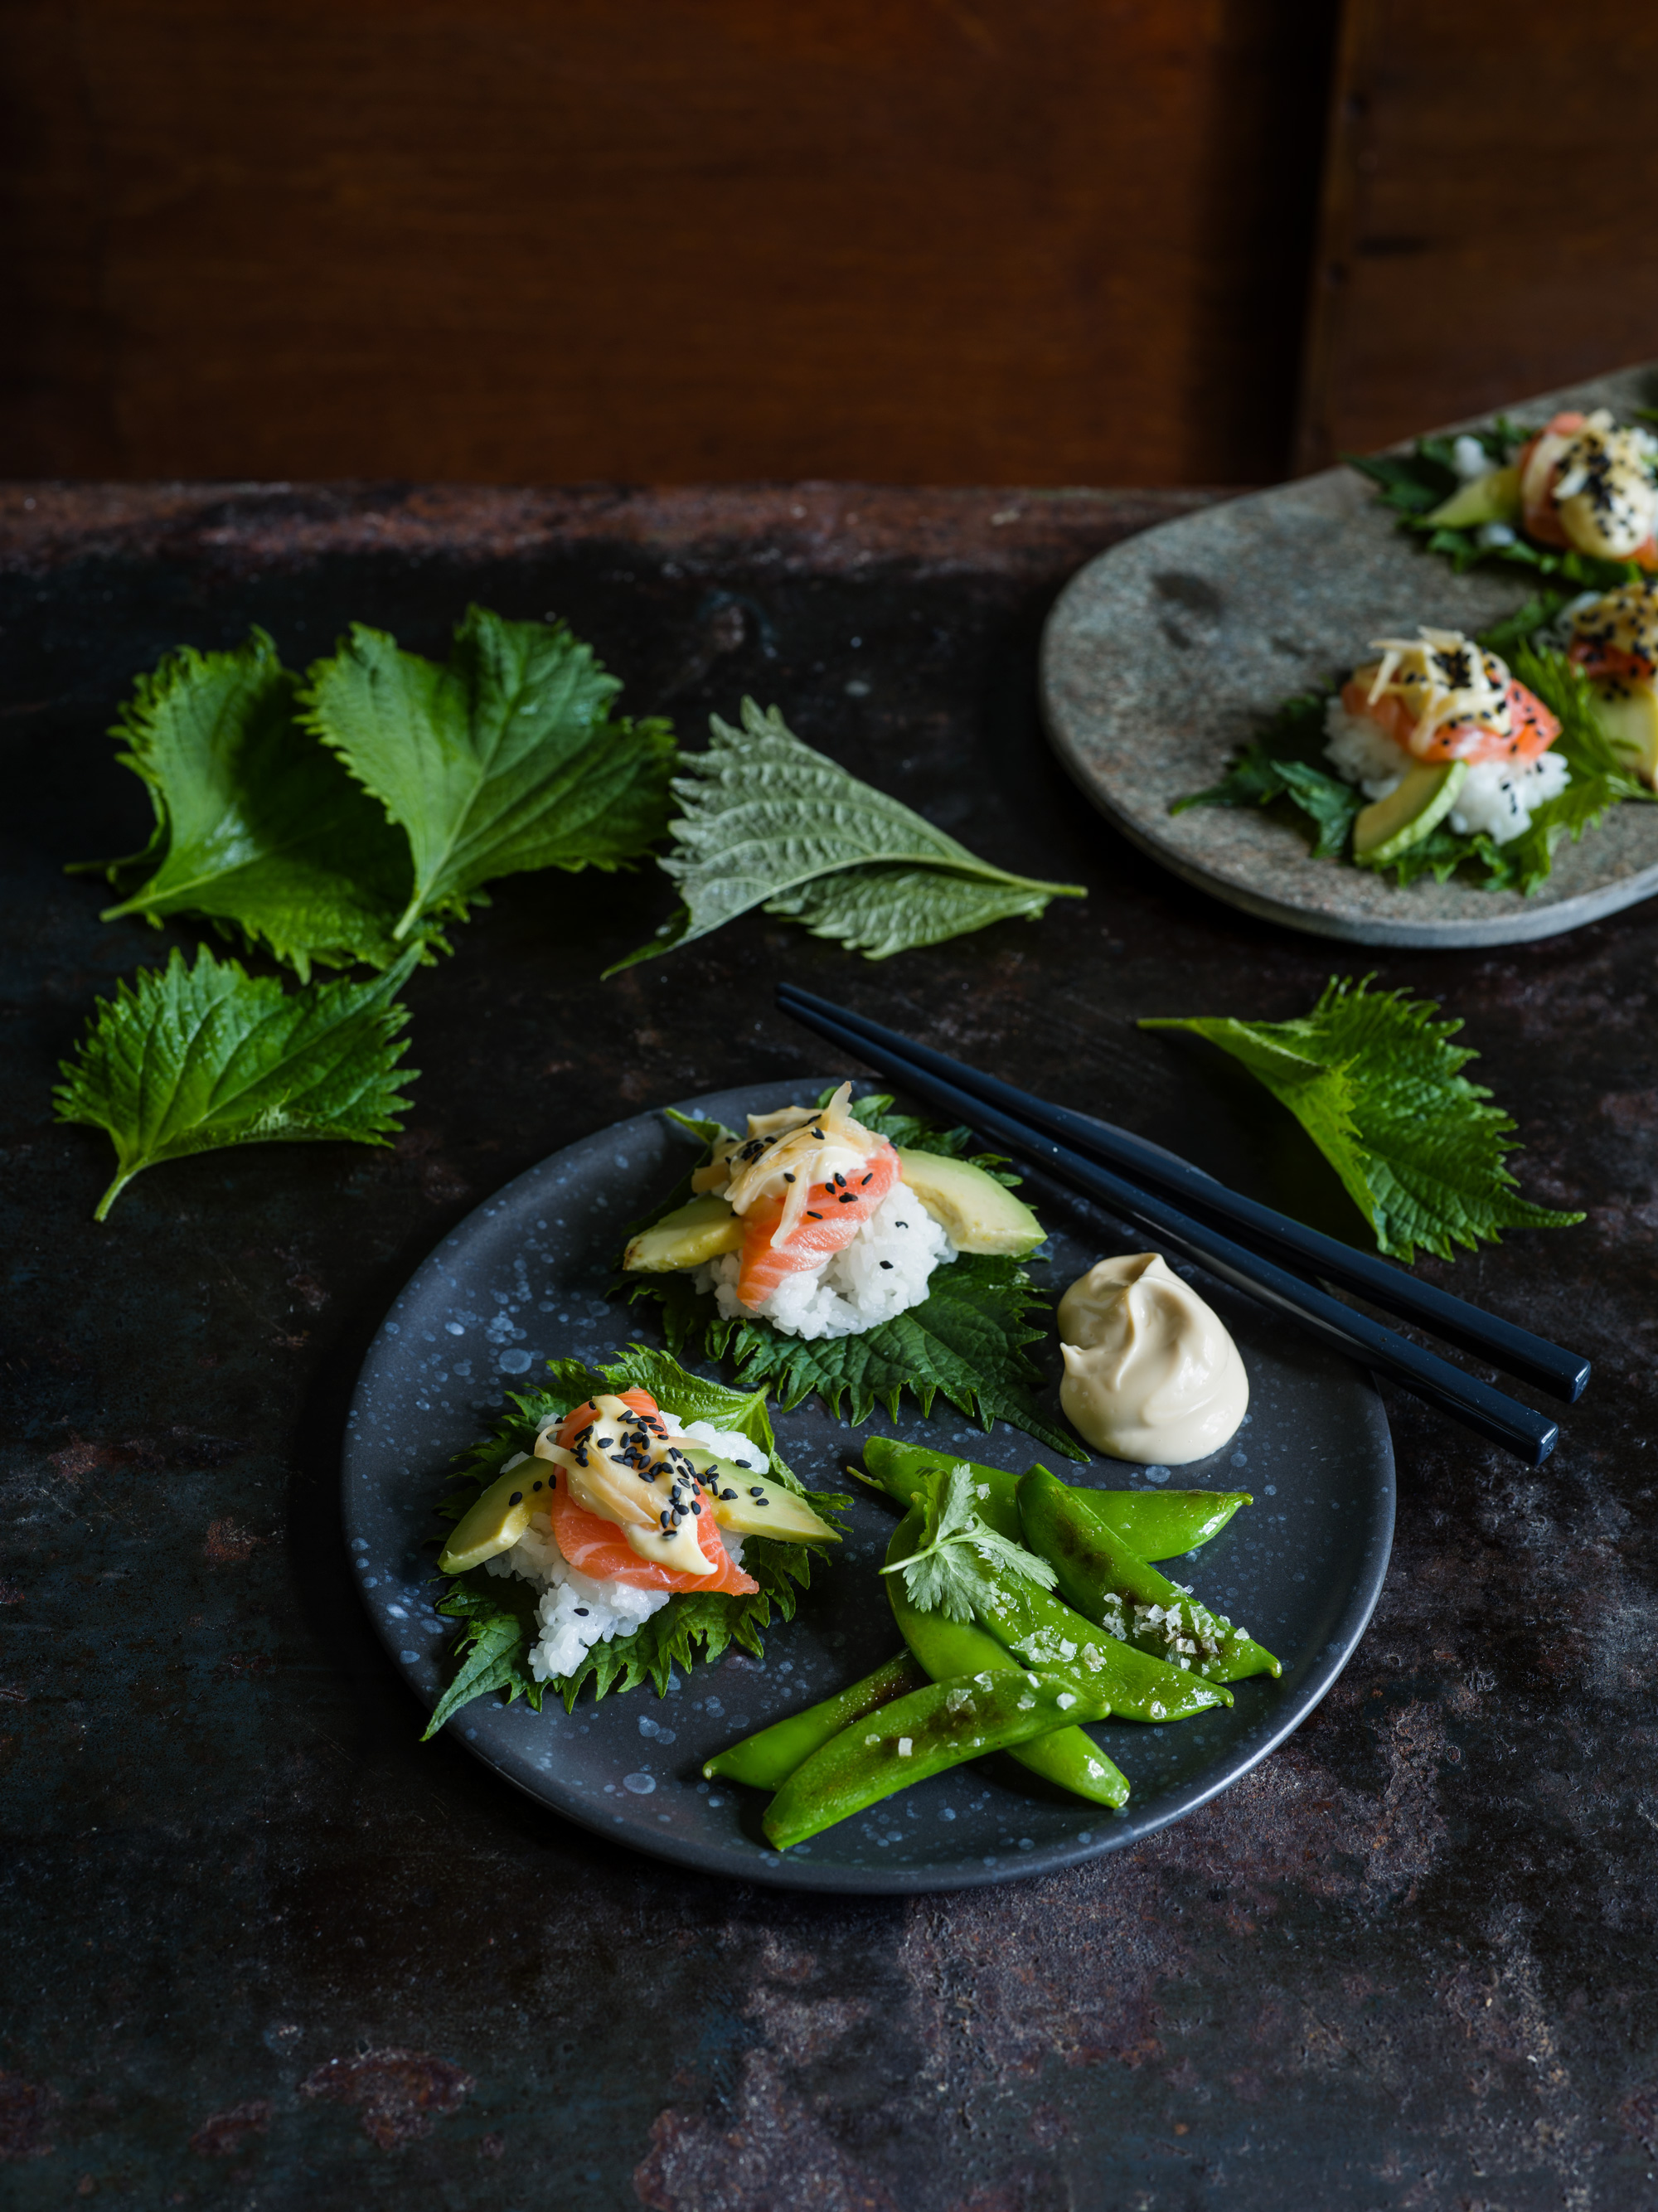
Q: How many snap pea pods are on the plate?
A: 6